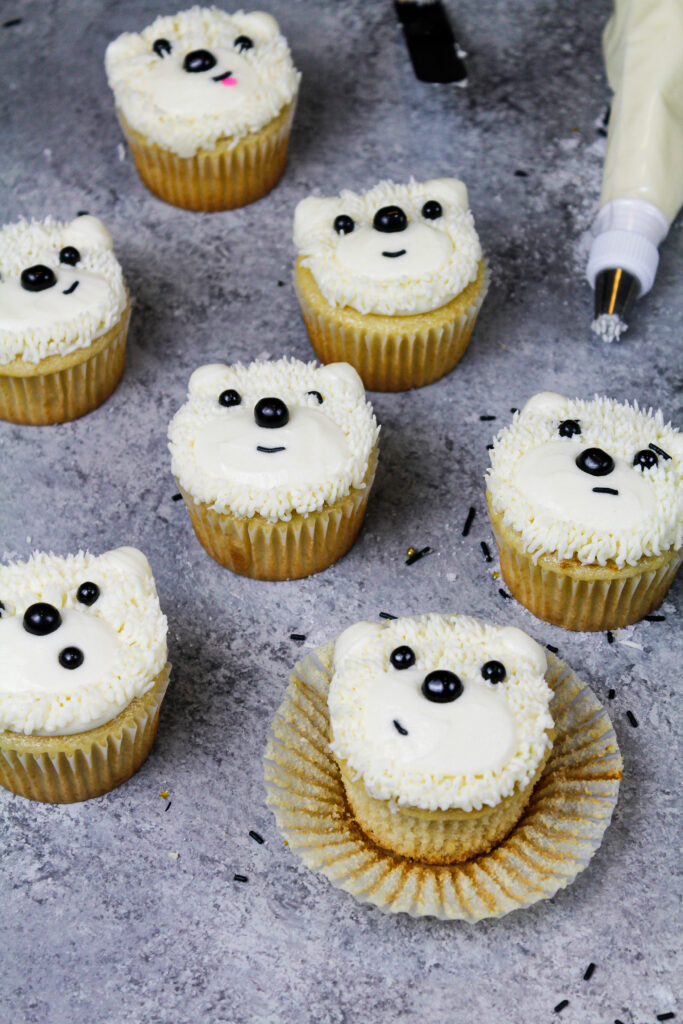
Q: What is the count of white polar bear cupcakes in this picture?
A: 7